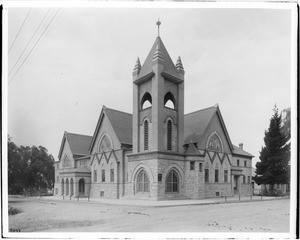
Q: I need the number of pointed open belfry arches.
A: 2